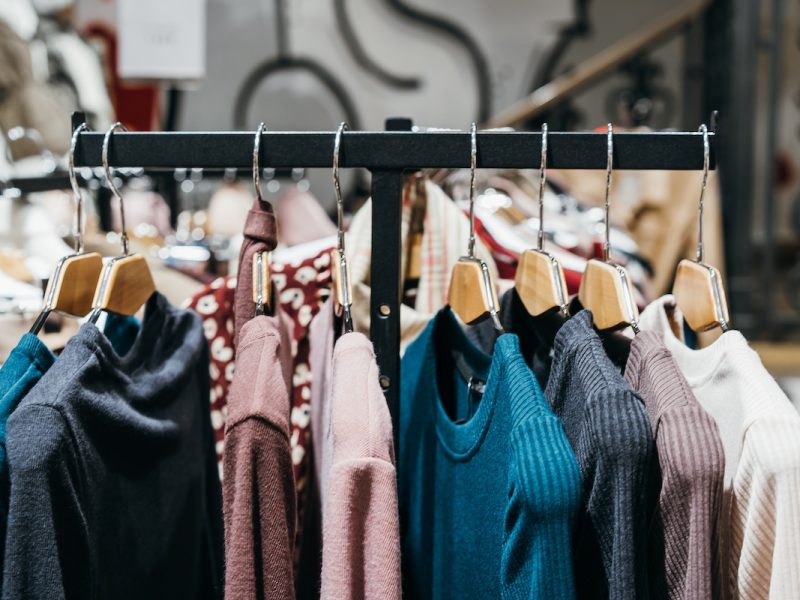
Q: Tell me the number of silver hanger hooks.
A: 8